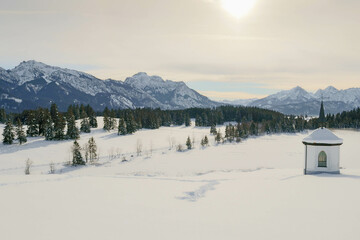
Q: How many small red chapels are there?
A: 0